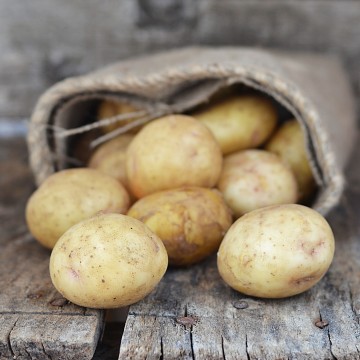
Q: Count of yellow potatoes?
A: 10